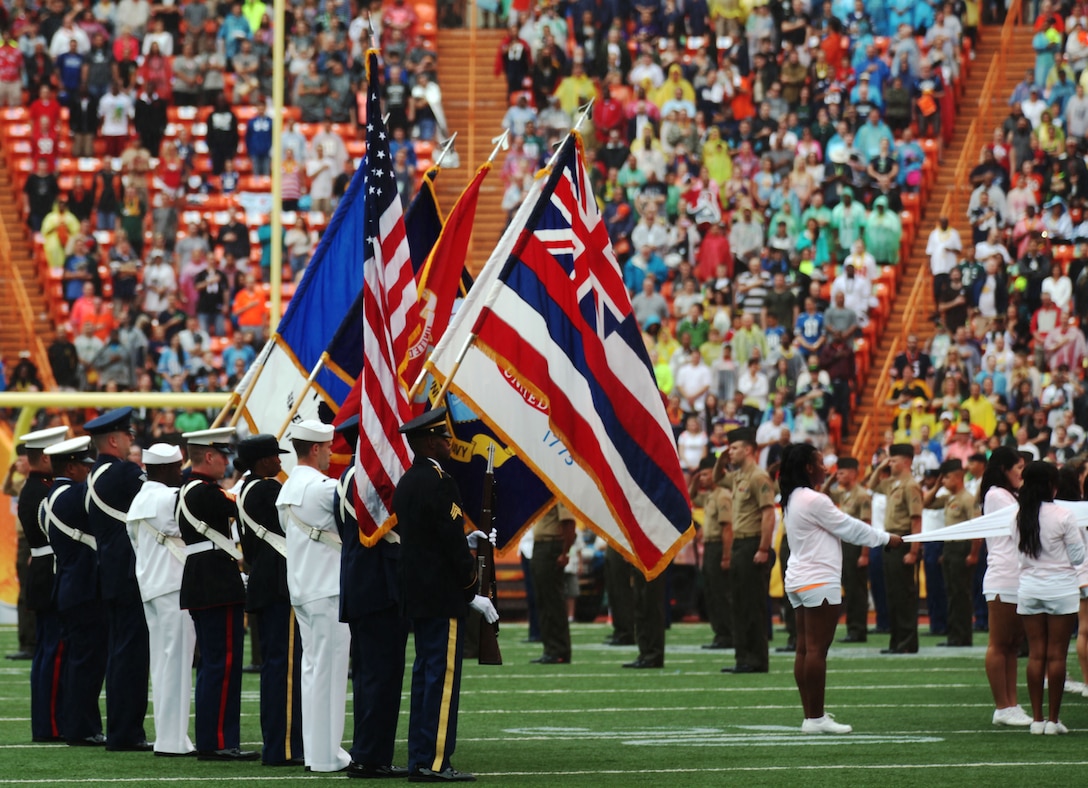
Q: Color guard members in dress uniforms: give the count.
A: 9